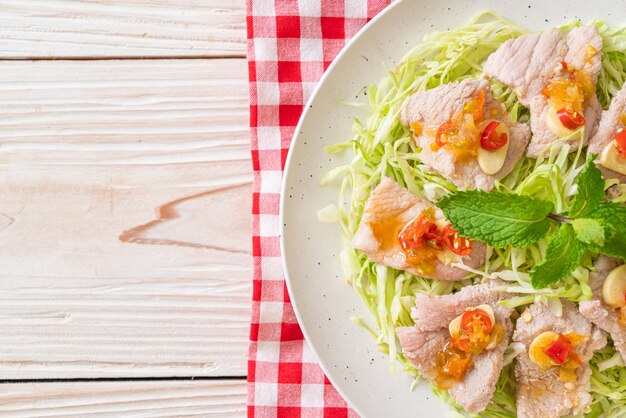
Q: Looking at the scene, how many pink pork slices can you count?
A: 7